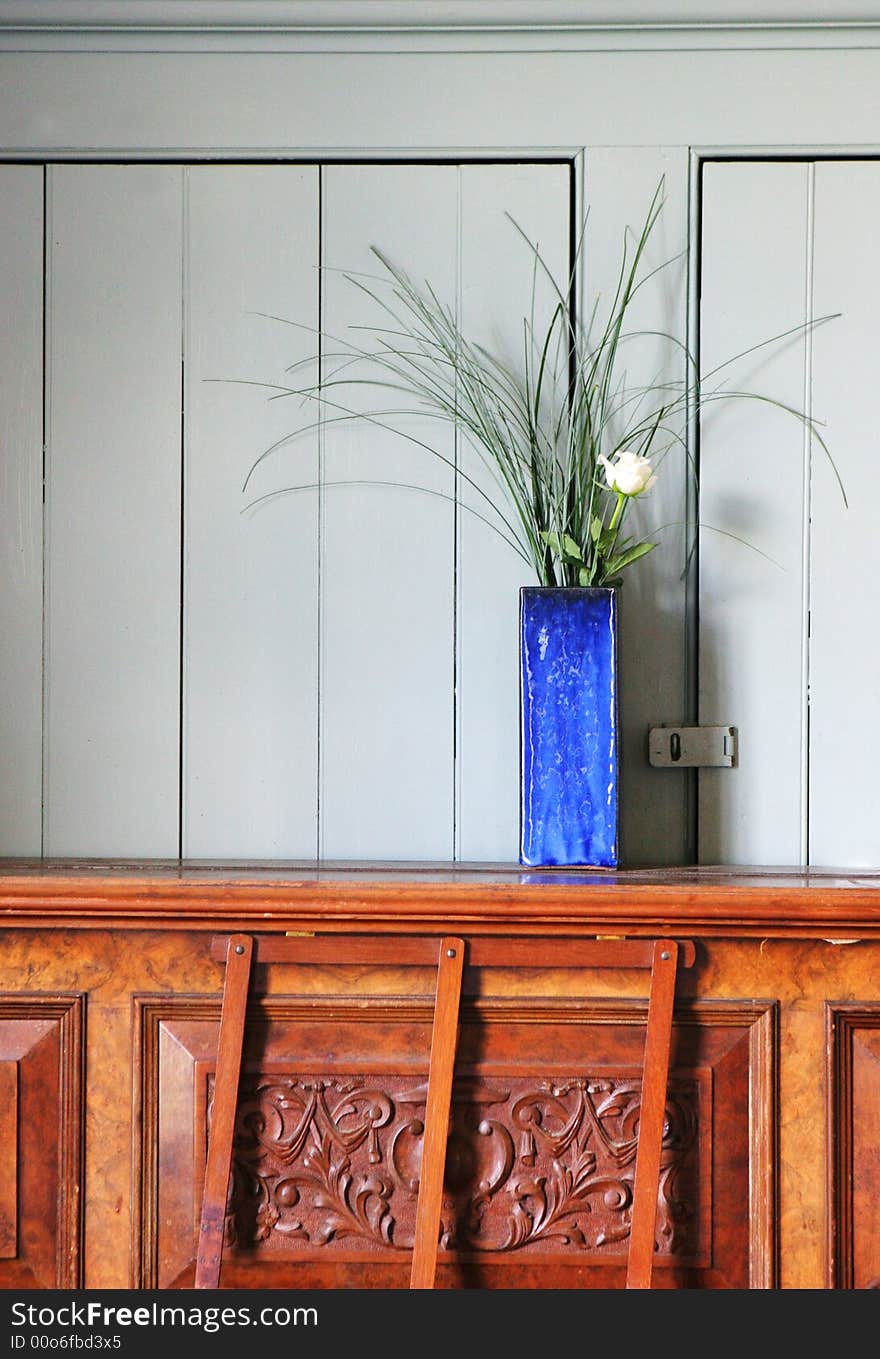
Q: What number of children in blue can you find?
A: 0